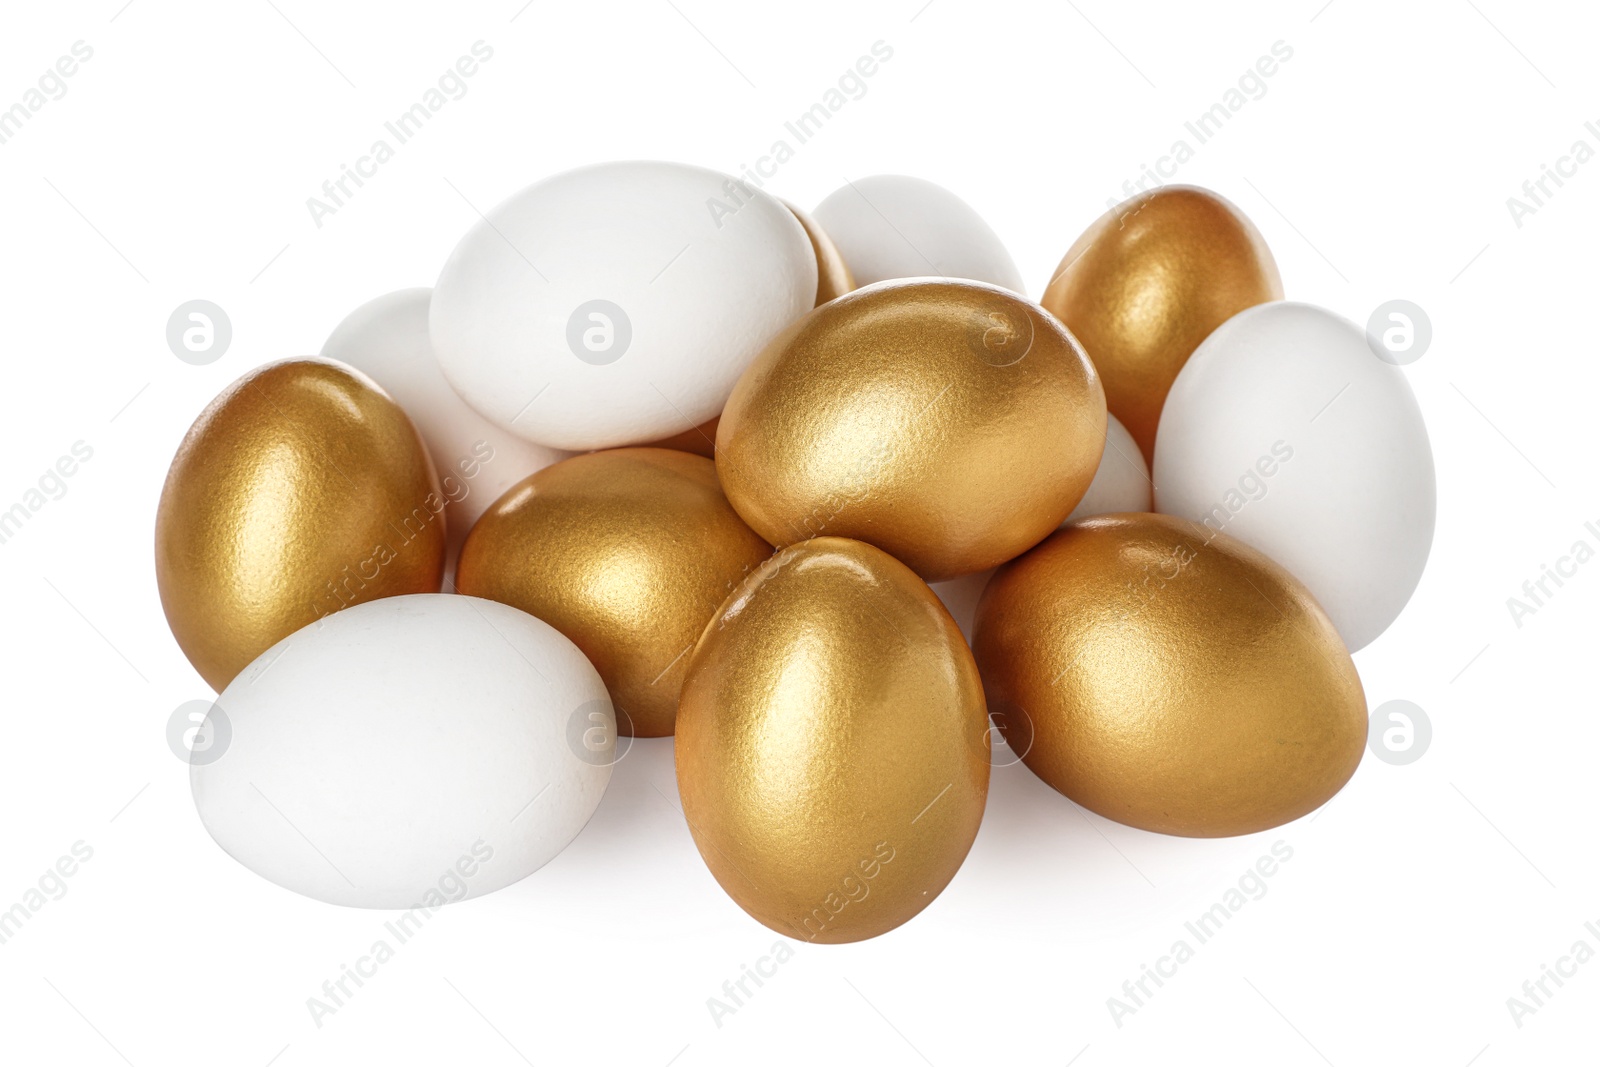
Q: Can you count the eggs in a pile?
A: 13